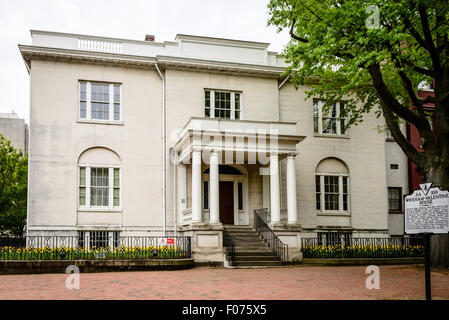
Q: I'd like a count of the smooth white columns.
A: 4